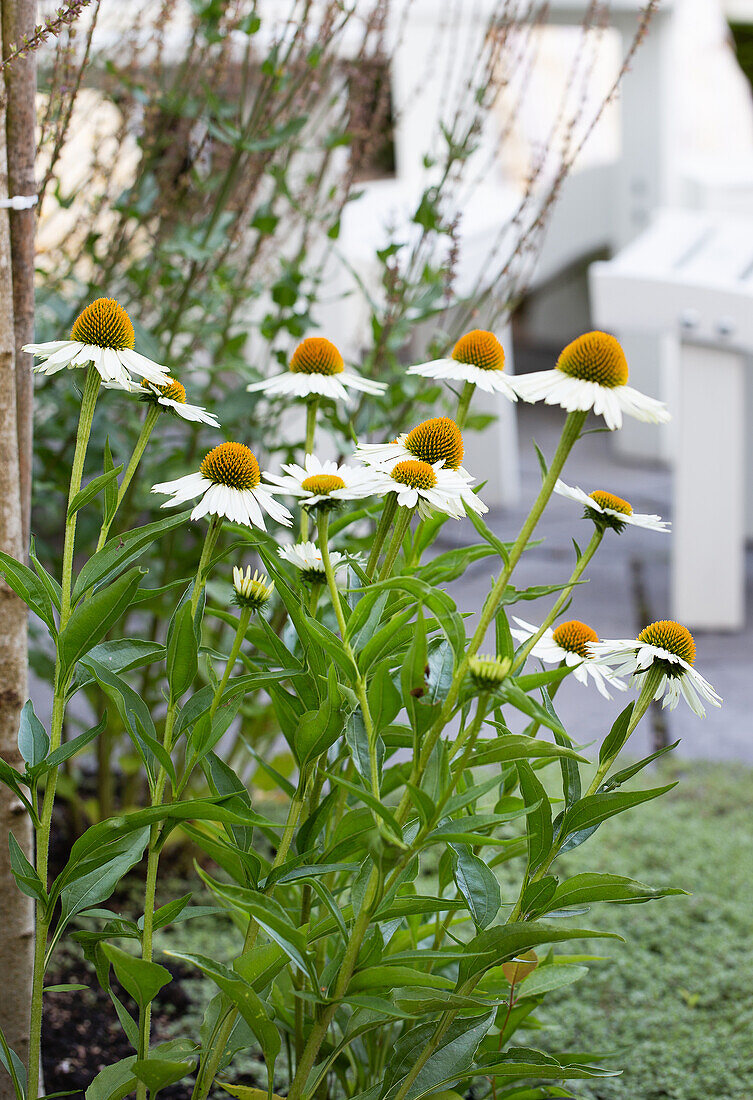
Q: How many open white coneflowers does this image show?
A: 13